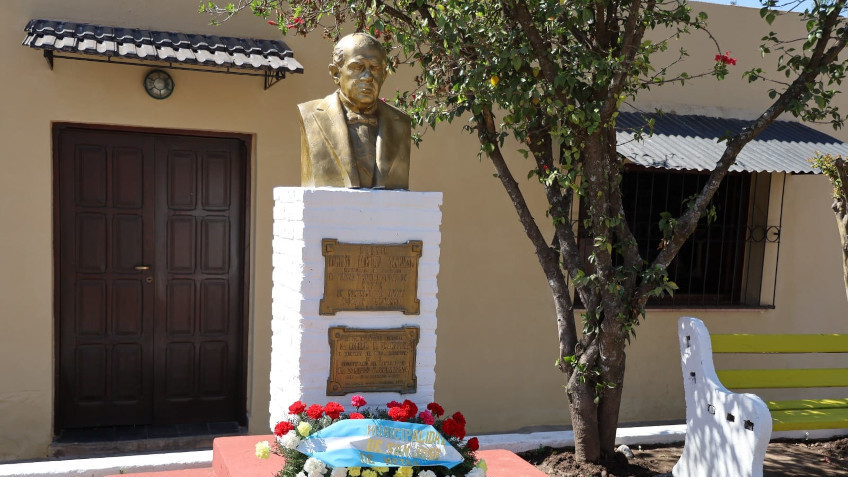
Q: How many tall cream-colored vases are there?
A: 0